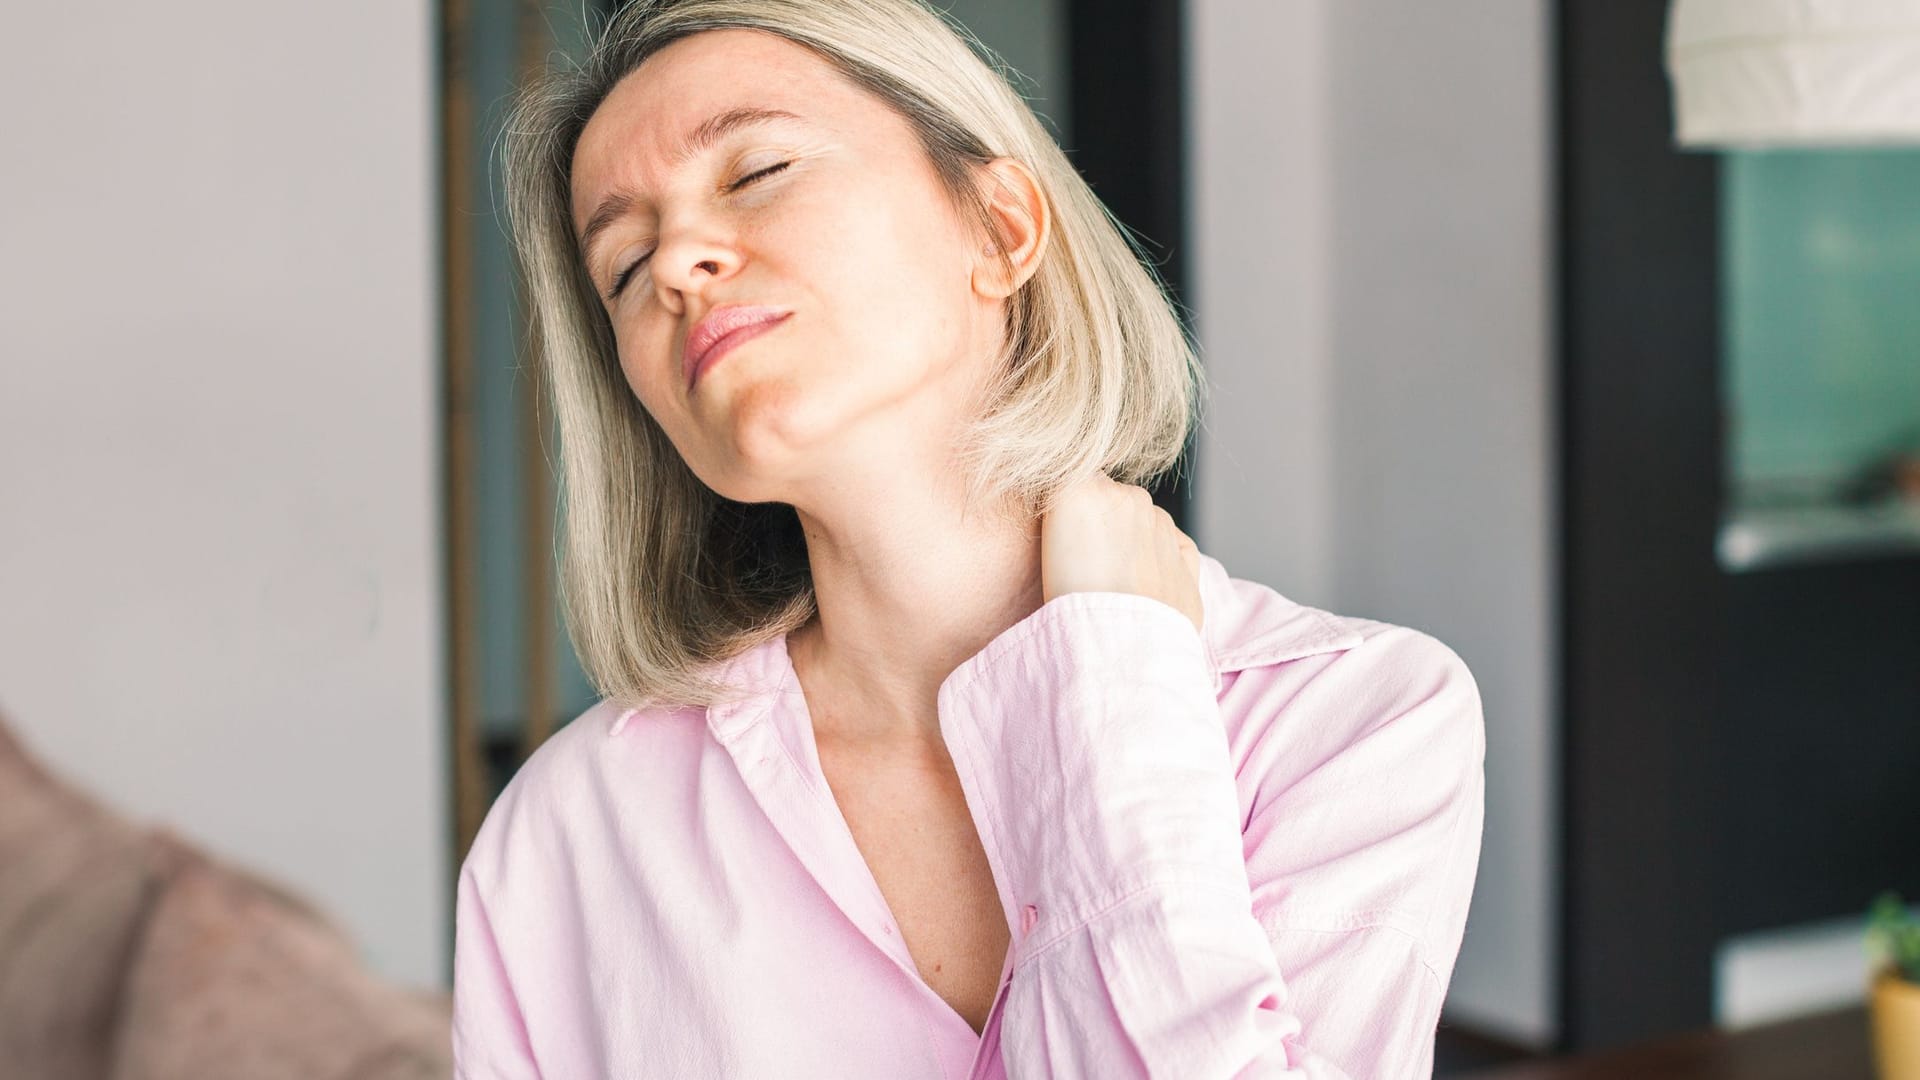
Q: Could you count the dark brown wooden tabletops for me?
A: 1